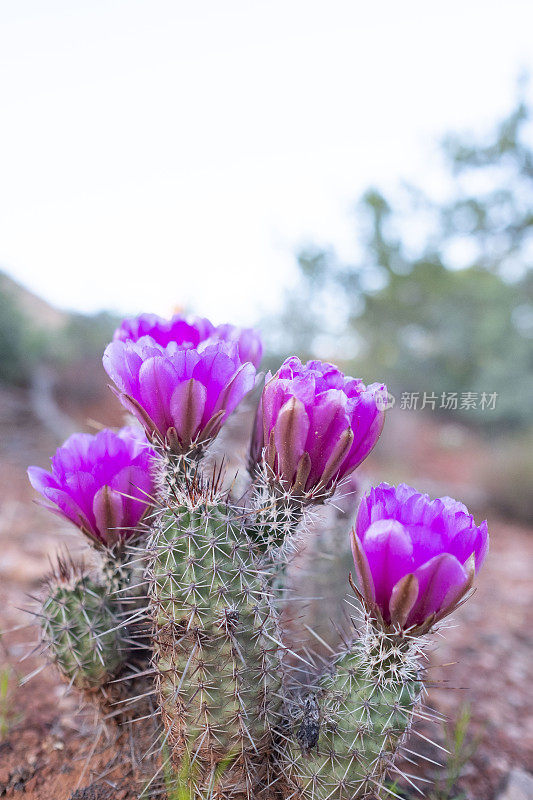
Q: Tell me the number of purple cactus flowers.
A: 5